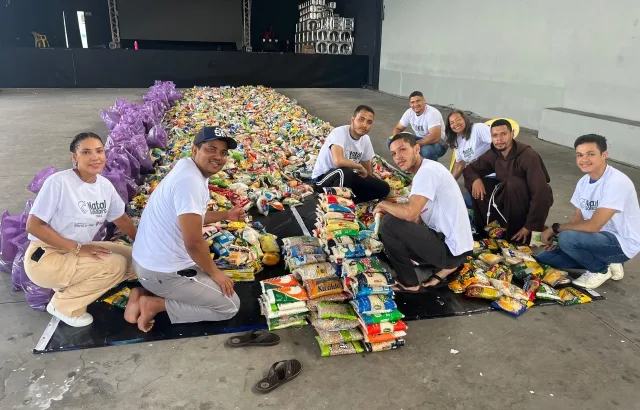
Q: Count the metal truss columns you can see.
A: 2